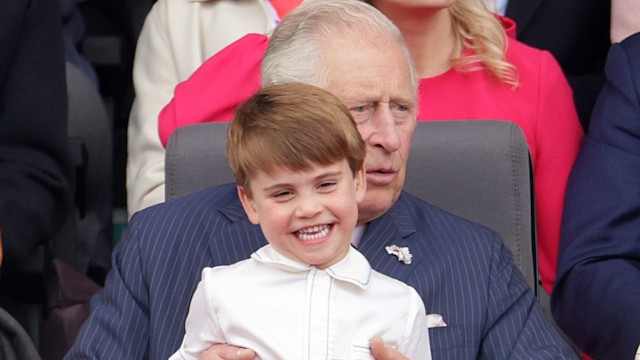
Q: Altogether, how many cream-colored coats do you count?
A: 1